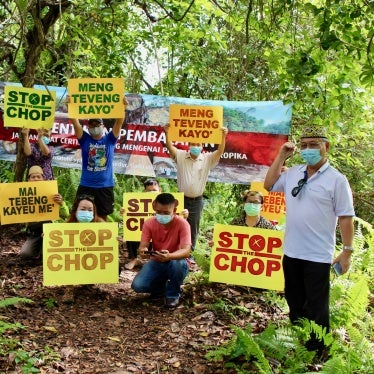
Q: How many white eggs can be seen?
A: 0